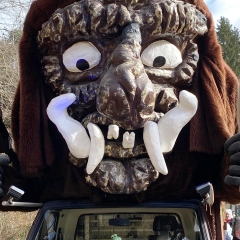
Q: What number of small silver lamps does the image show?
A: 2